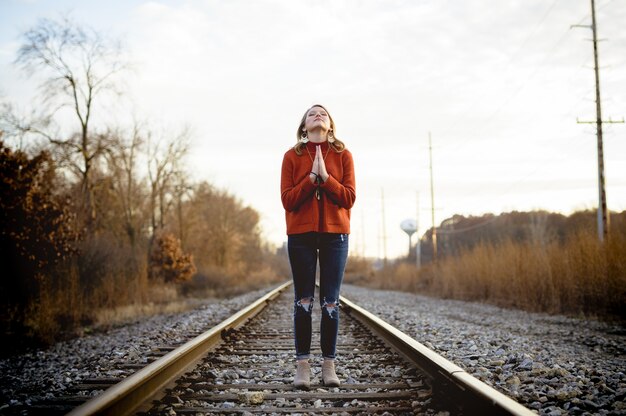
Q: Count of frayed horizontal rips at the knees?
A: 2